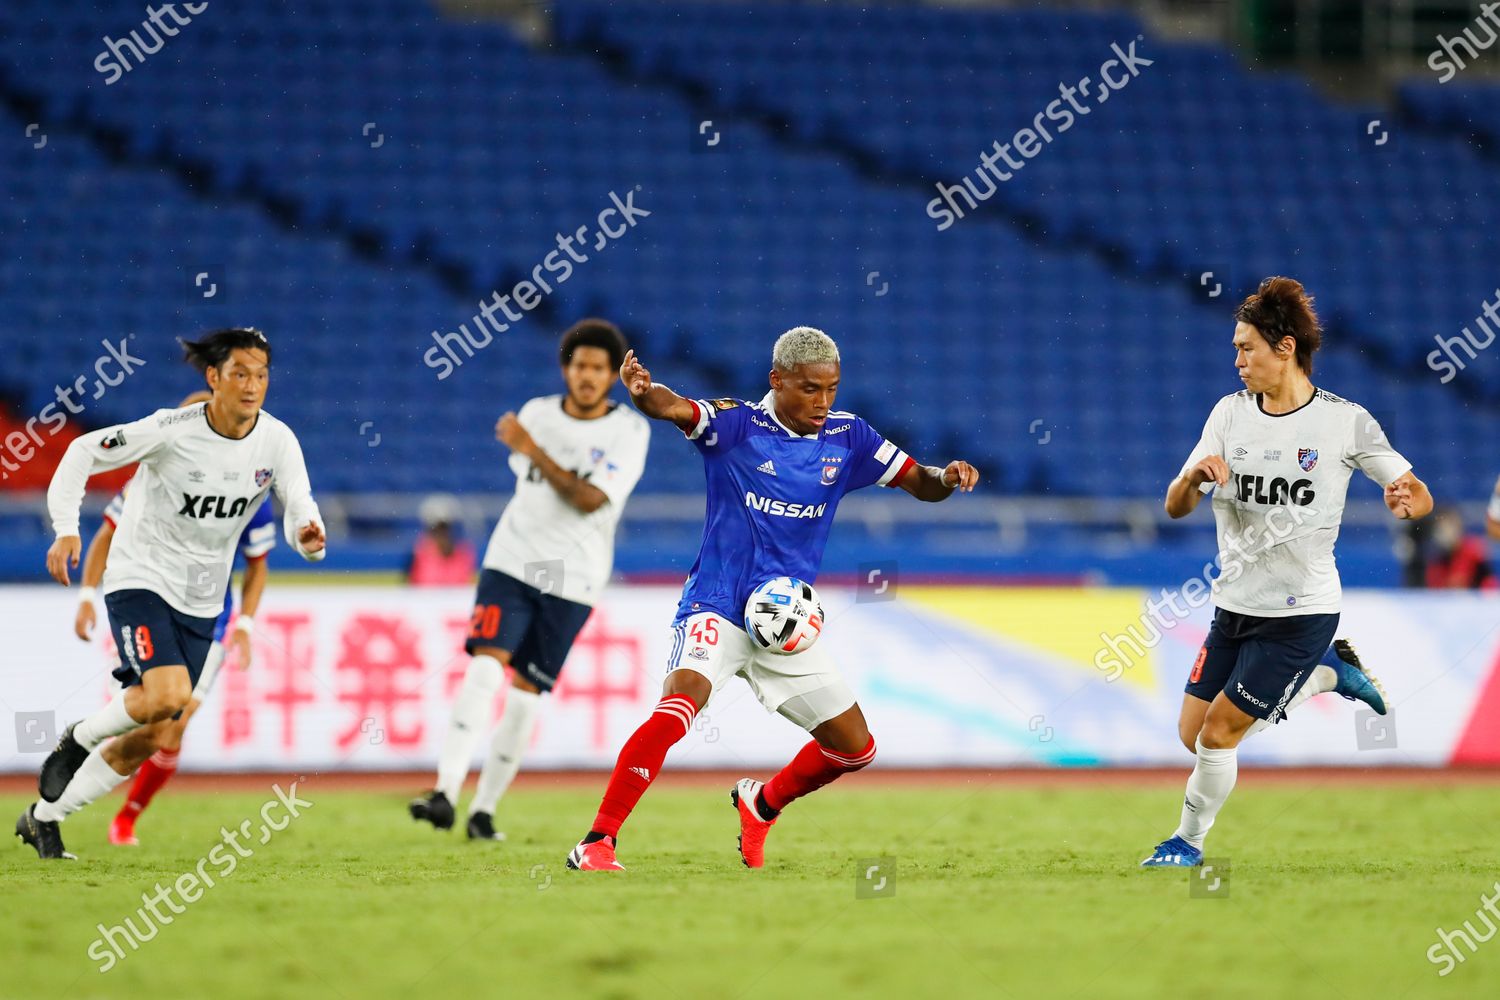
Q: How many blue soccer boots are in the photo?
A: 2